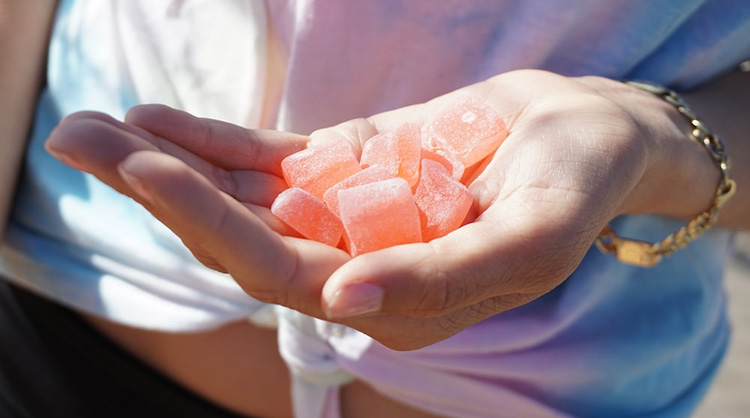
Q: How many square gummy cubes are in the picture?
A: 8